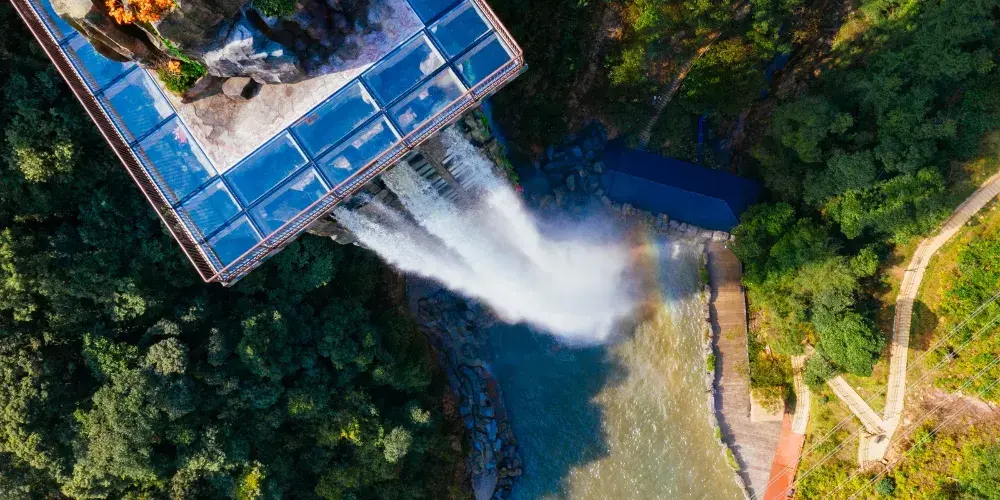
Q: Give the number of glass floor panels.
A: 15